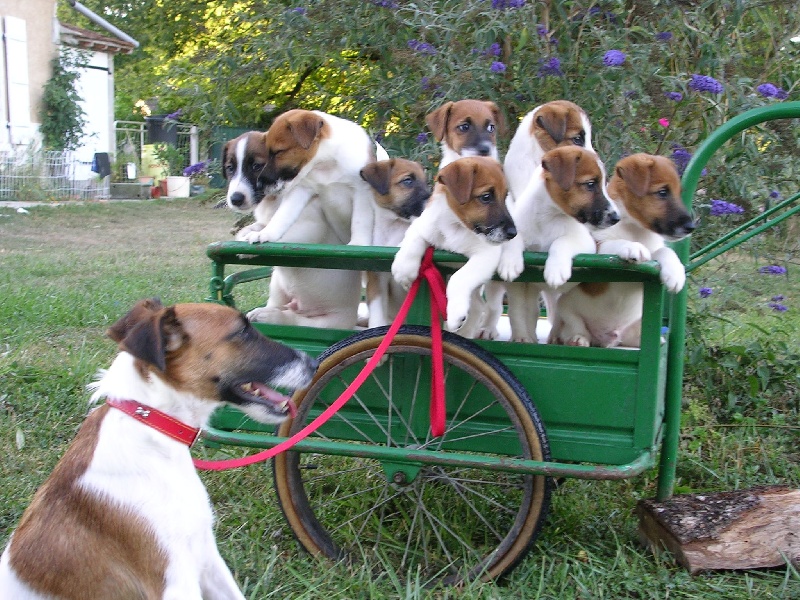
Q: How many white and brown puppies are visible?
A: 8